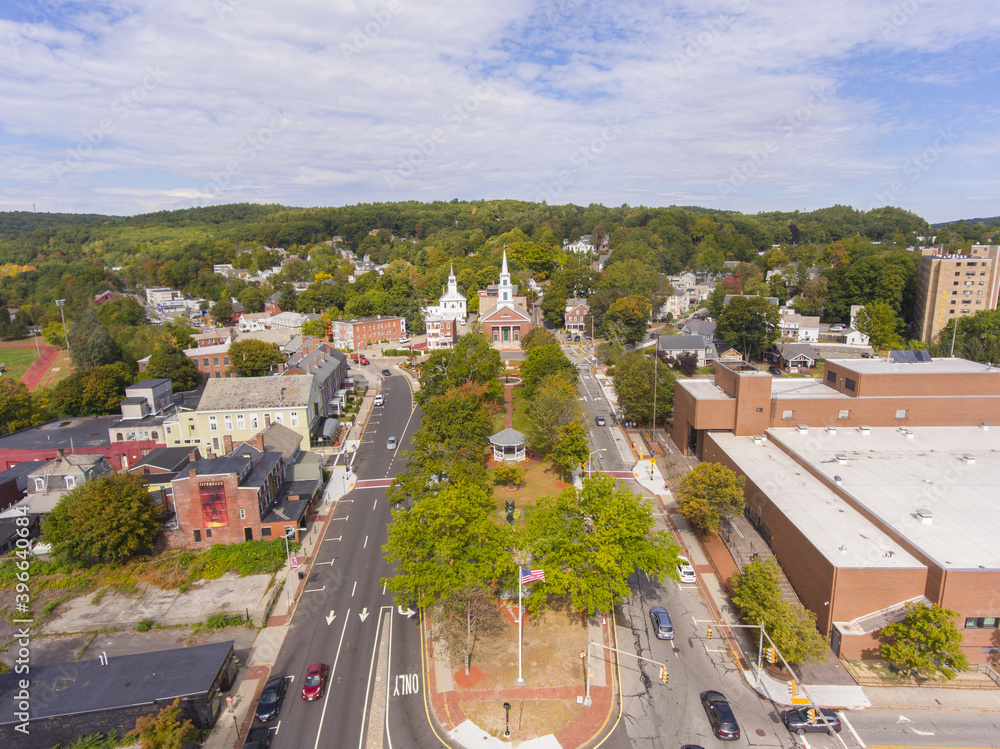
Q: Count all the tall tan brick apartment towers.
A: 1